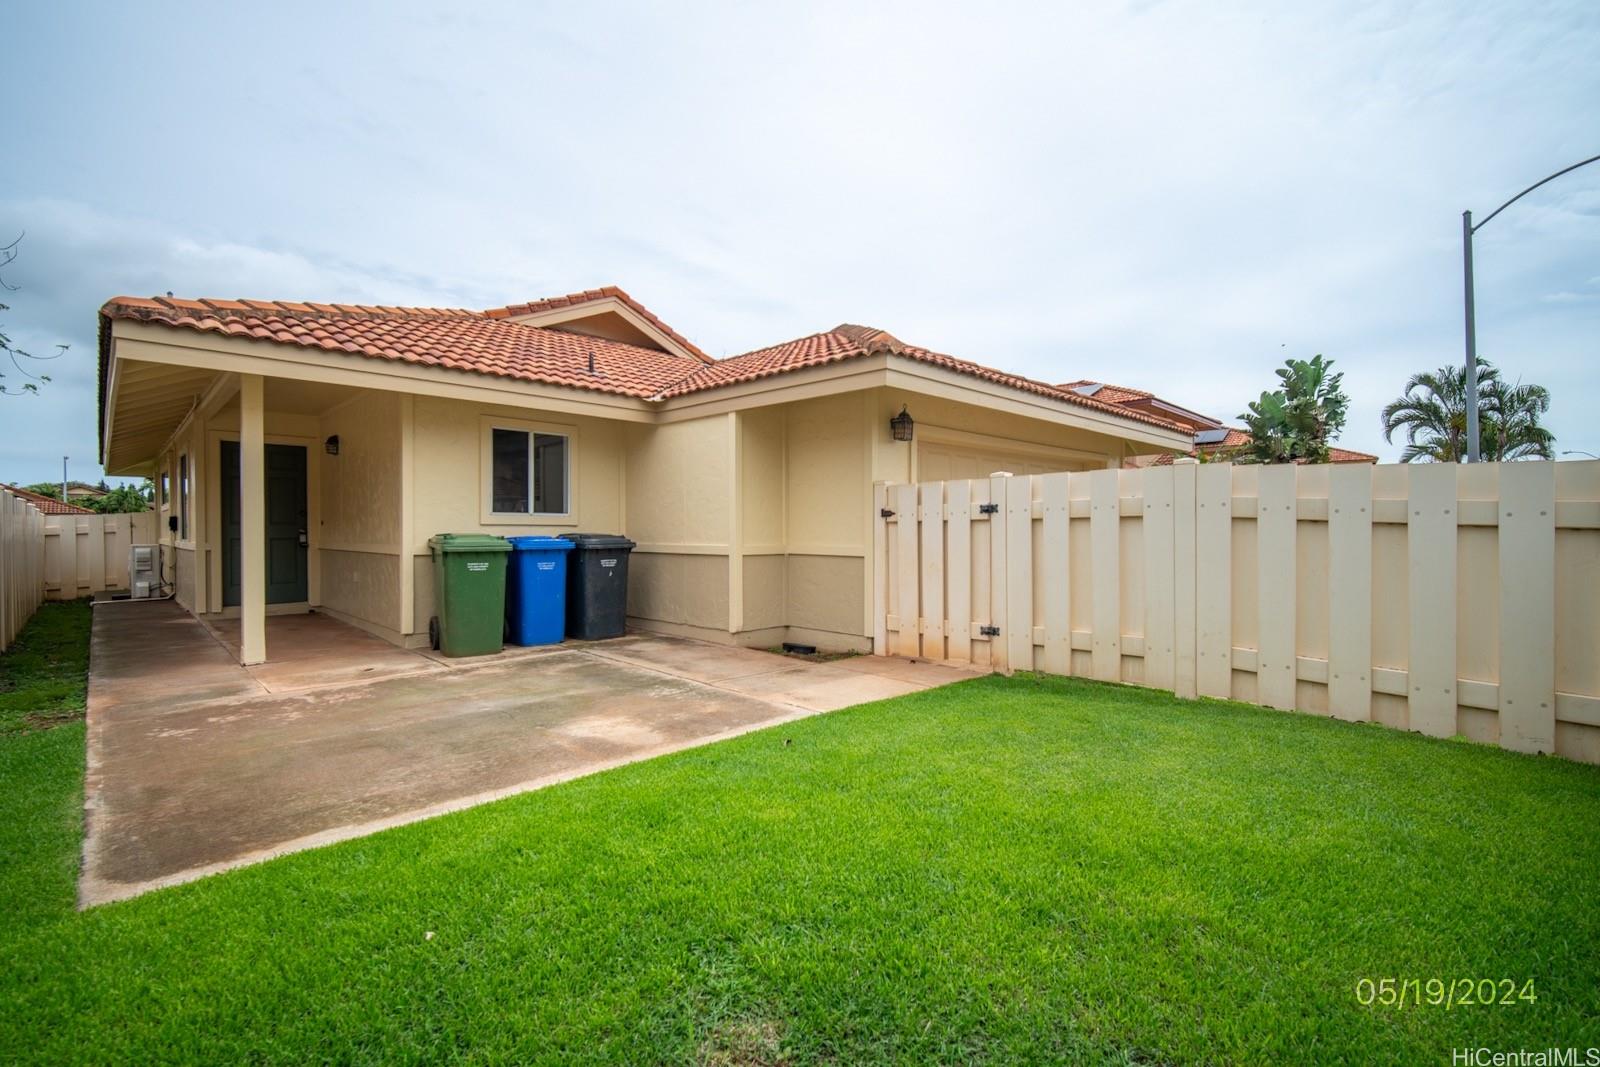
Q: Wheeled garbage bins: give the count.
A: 3